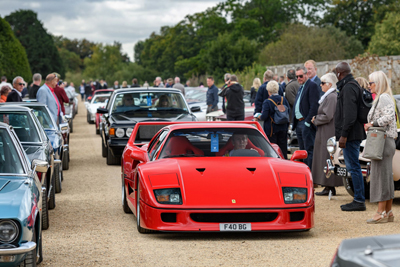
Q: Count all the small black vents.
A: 2